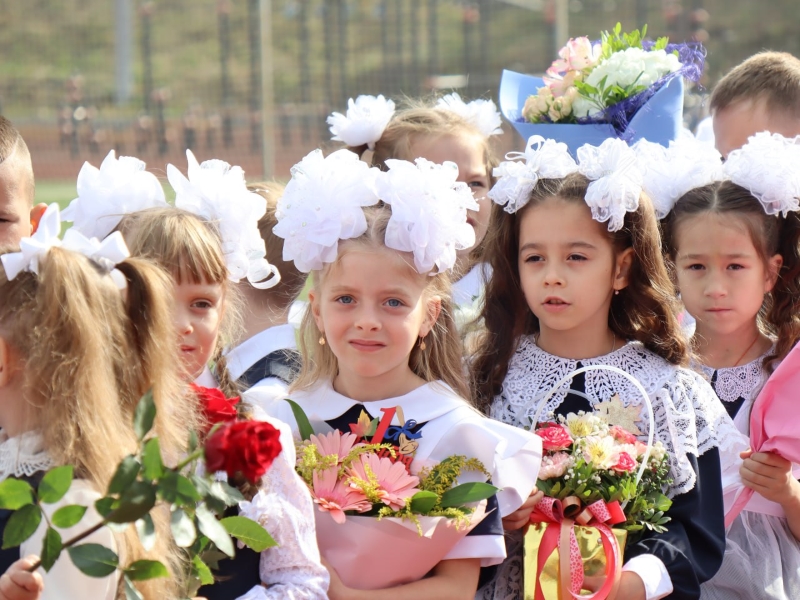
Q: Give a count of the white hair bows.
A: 12